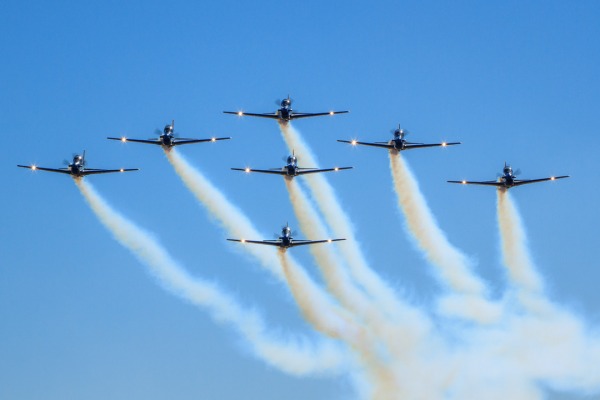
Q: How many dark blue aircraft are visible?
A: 7